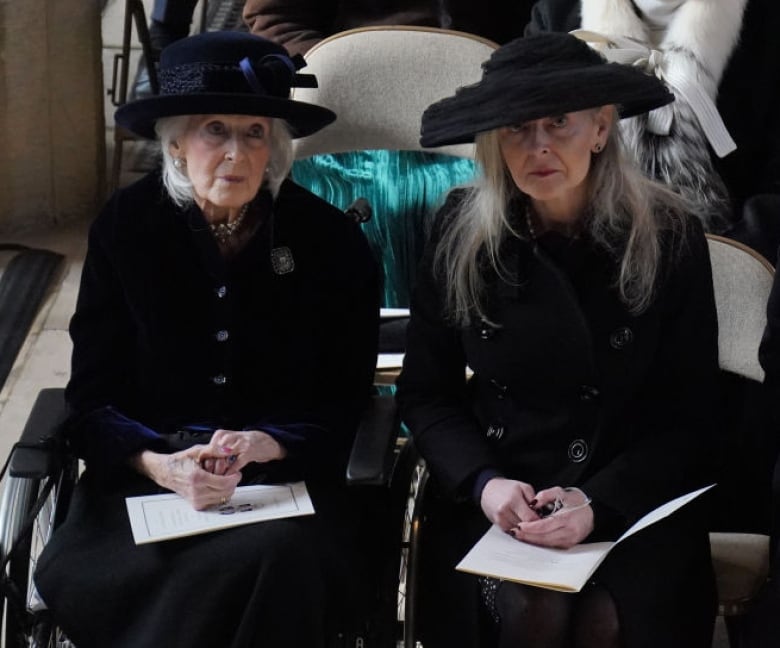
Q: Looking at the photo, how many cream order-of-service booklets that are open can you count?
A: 1